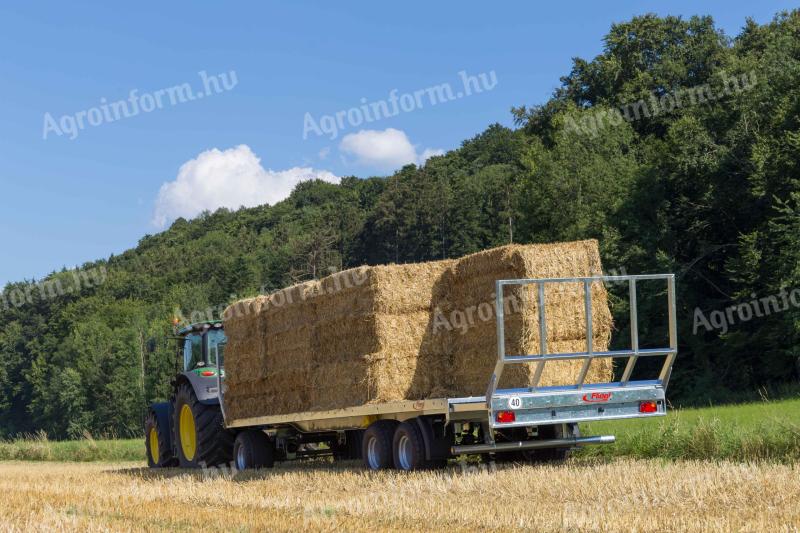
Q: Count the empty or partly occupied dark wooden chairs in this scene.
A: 0